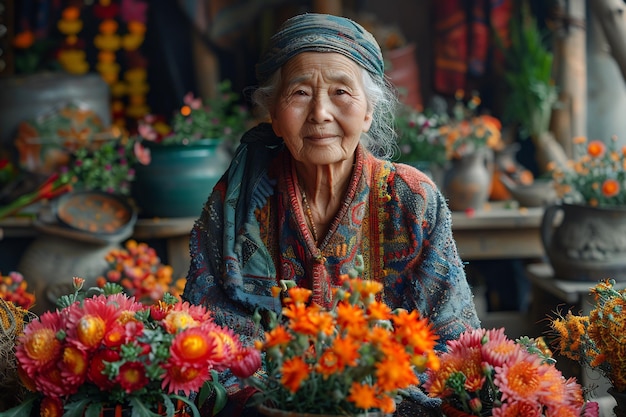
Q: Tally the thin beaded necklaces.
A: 1